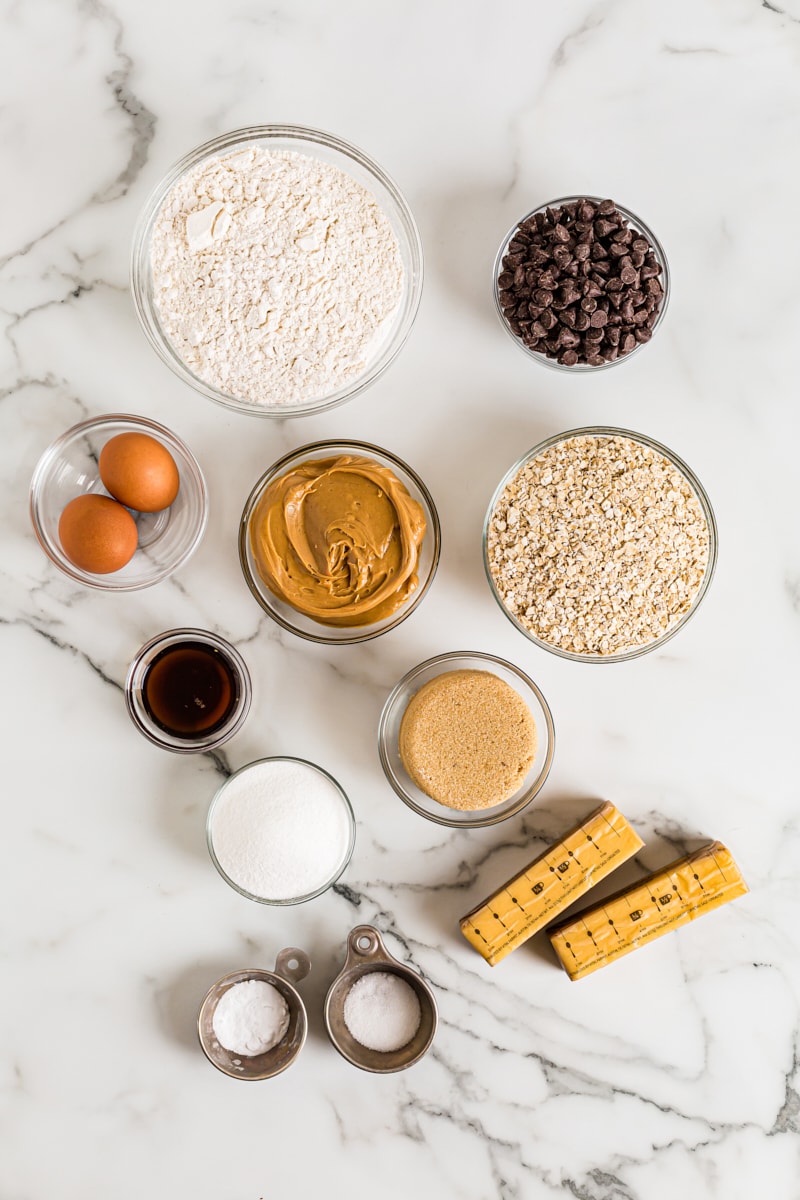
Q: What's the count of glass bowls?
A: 8